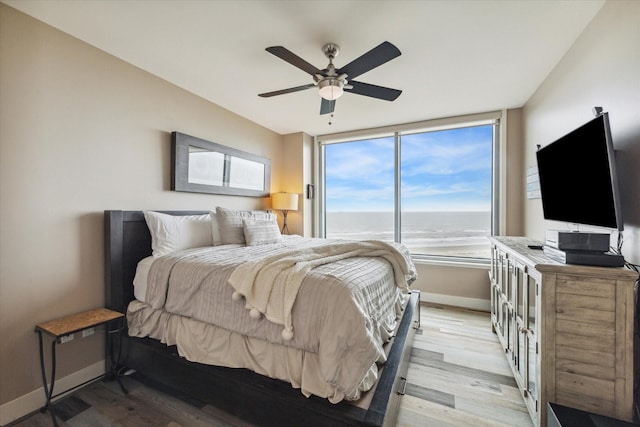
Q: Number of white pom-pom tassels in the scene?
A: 3